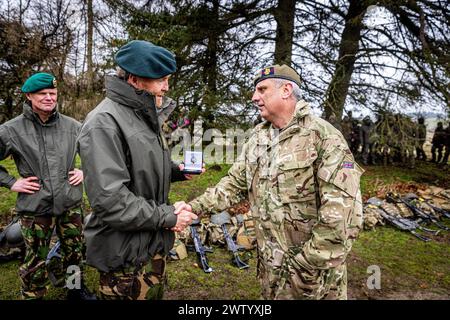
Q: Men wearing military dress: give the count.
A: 3